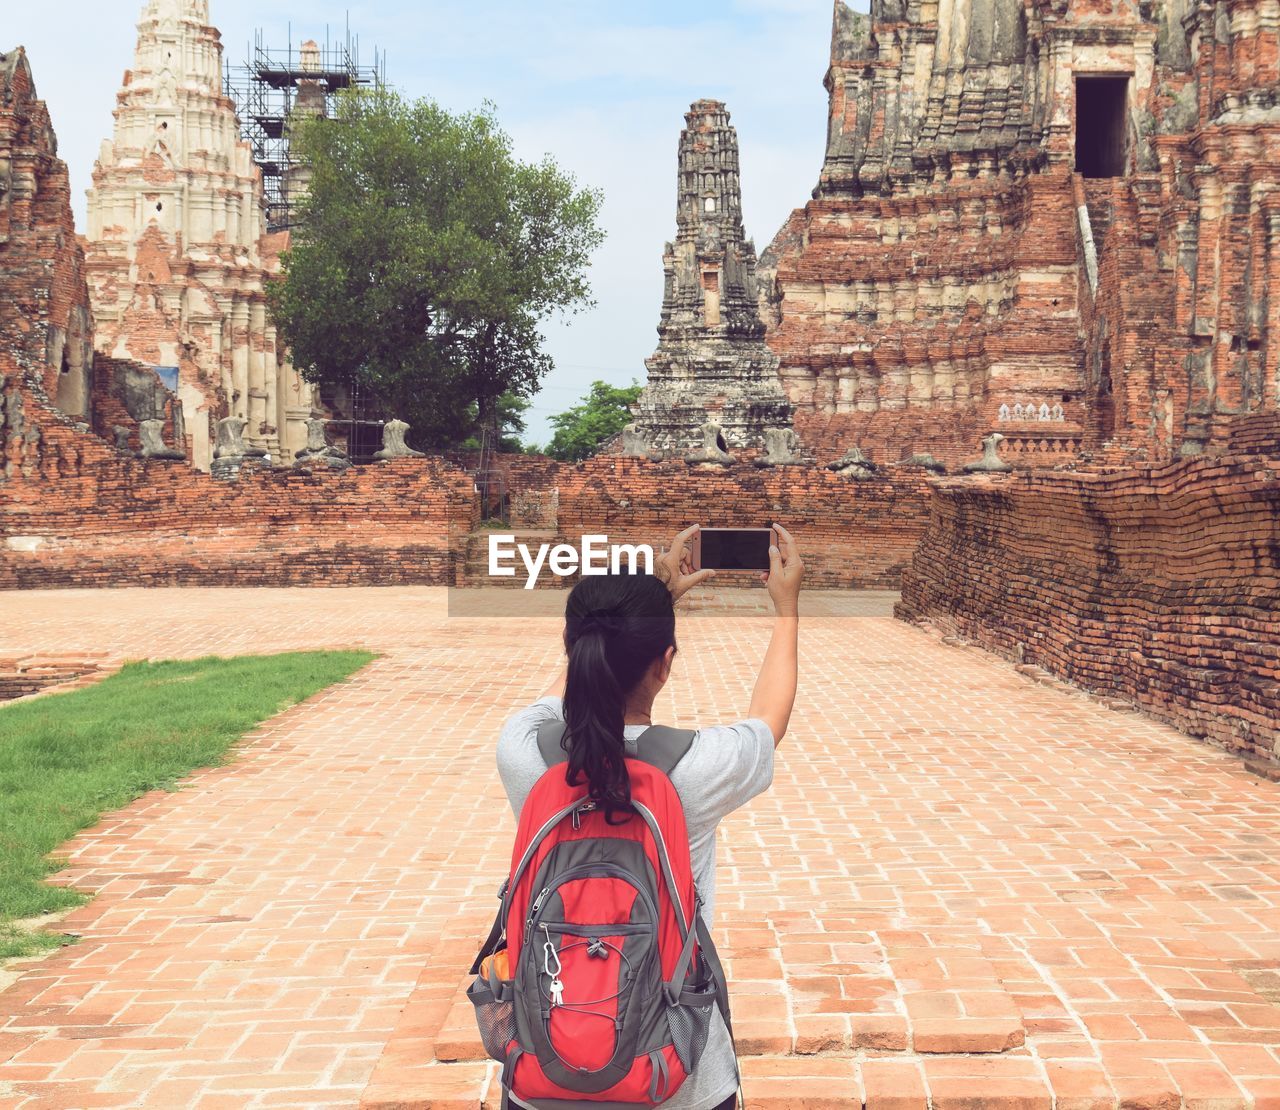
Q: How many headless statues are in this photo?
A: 11